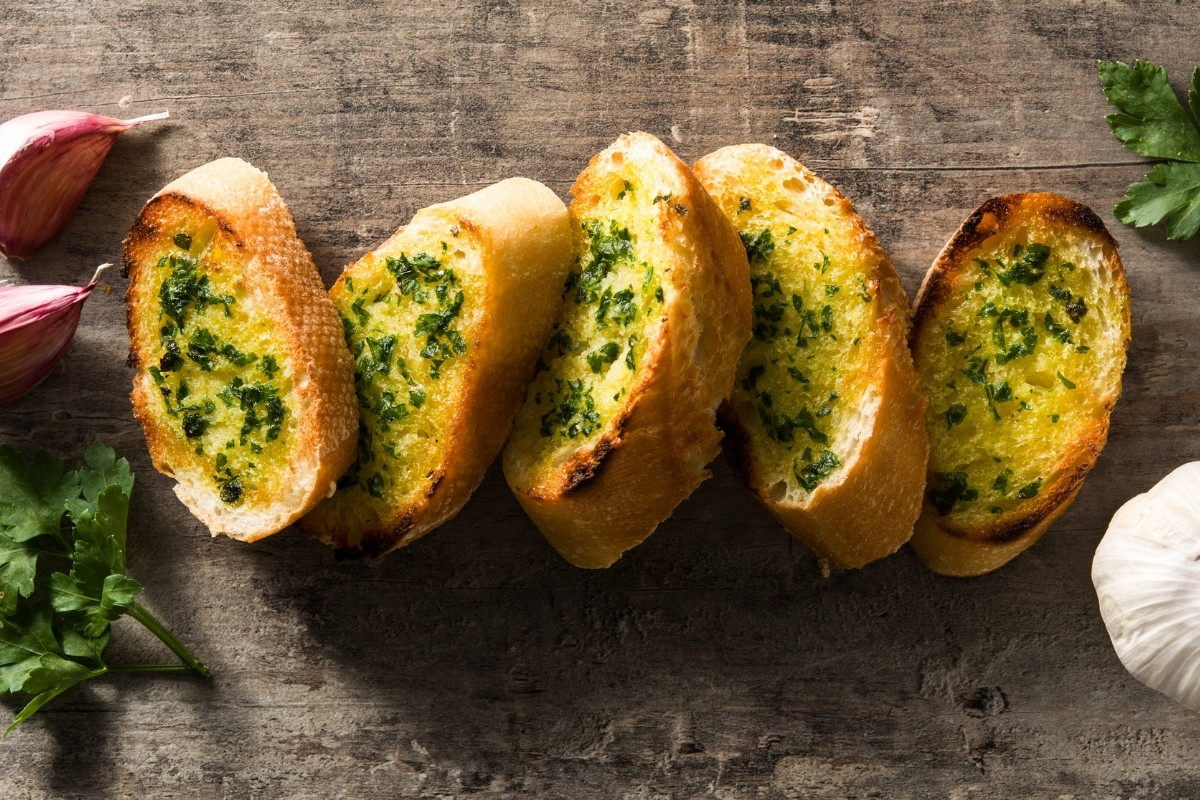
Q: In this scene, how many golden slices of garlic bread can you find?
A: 5